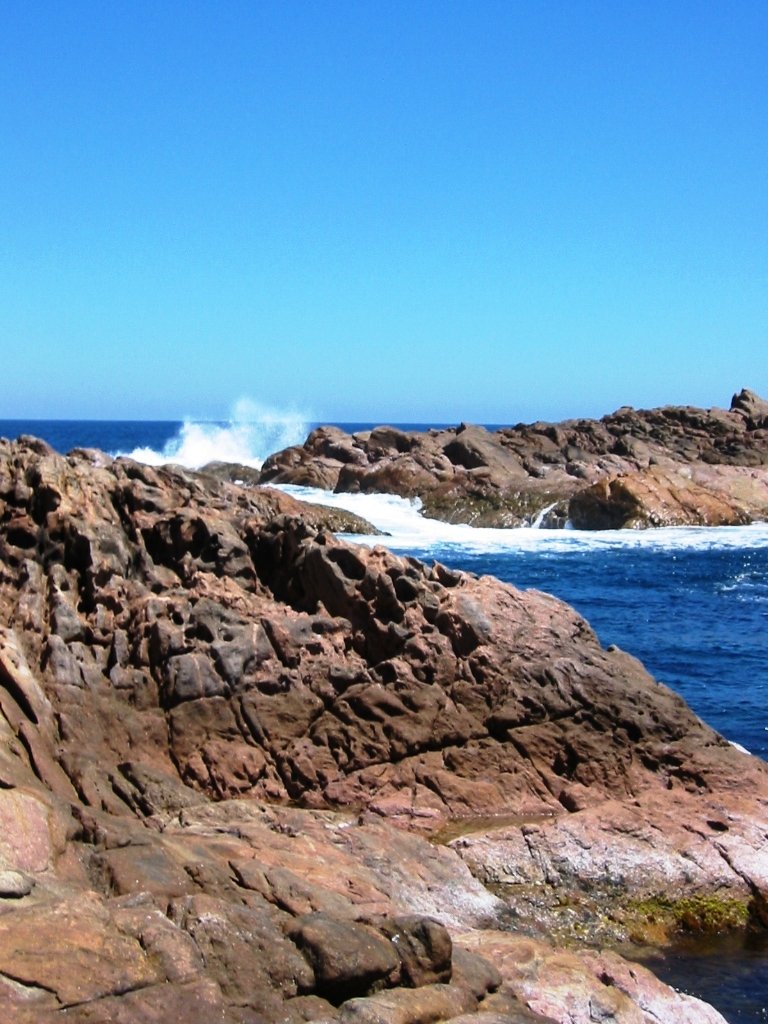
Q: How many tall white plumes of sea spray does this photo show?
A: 1